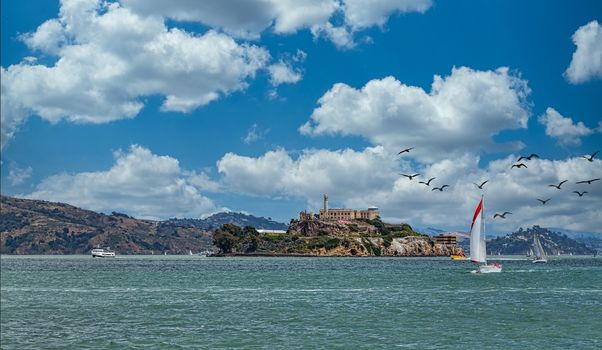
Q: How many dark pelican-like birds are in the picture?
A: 13